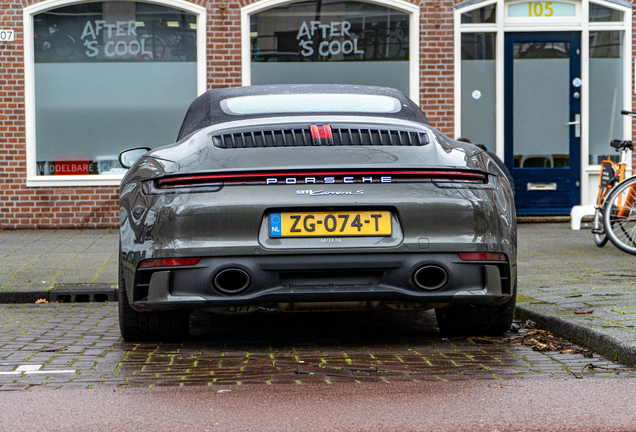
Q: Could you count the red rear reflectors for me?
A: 2